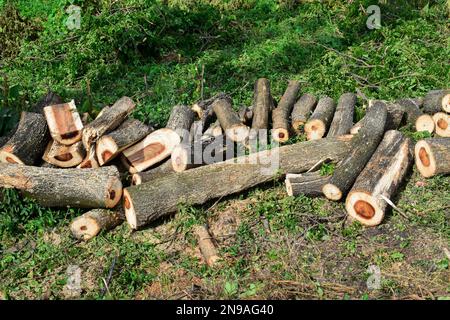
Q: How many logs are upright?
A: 0